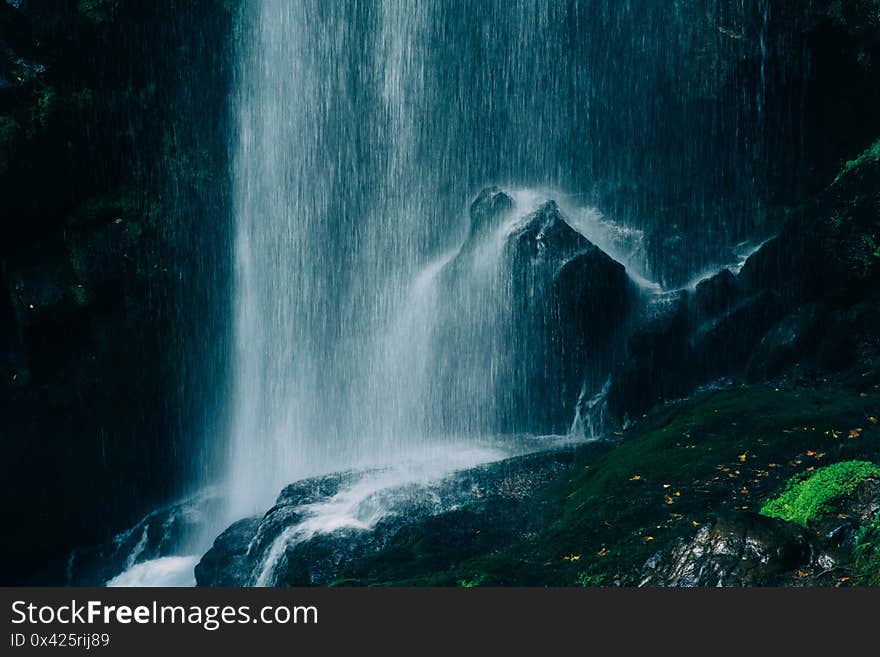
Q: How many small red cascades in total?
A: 0